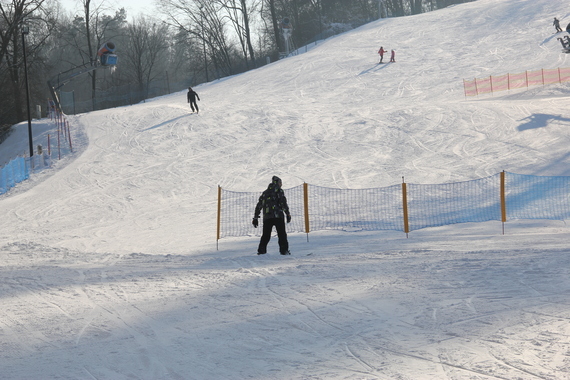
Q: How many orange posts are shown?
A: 4